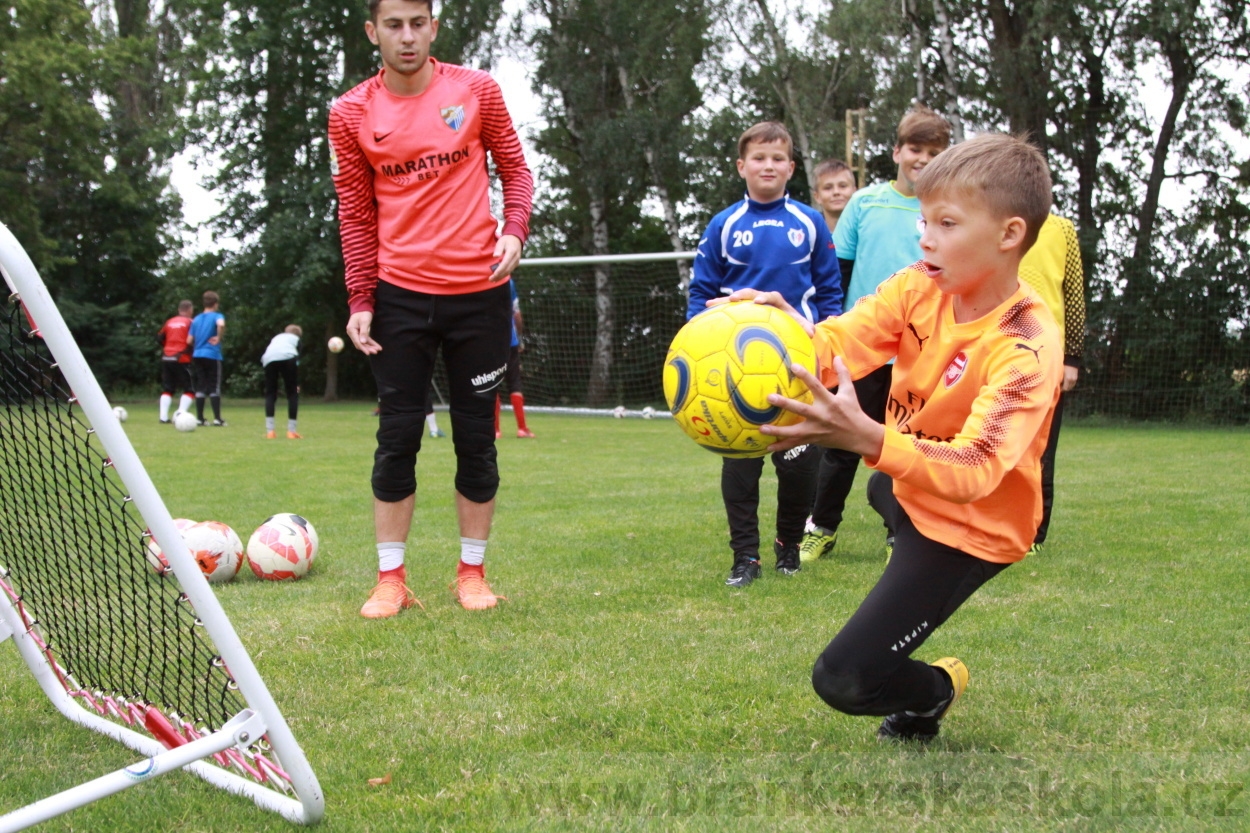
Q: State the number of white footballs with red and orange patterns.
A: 3